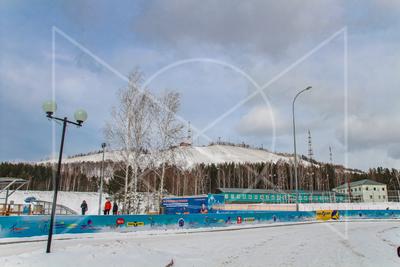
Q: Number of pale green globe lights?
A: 2